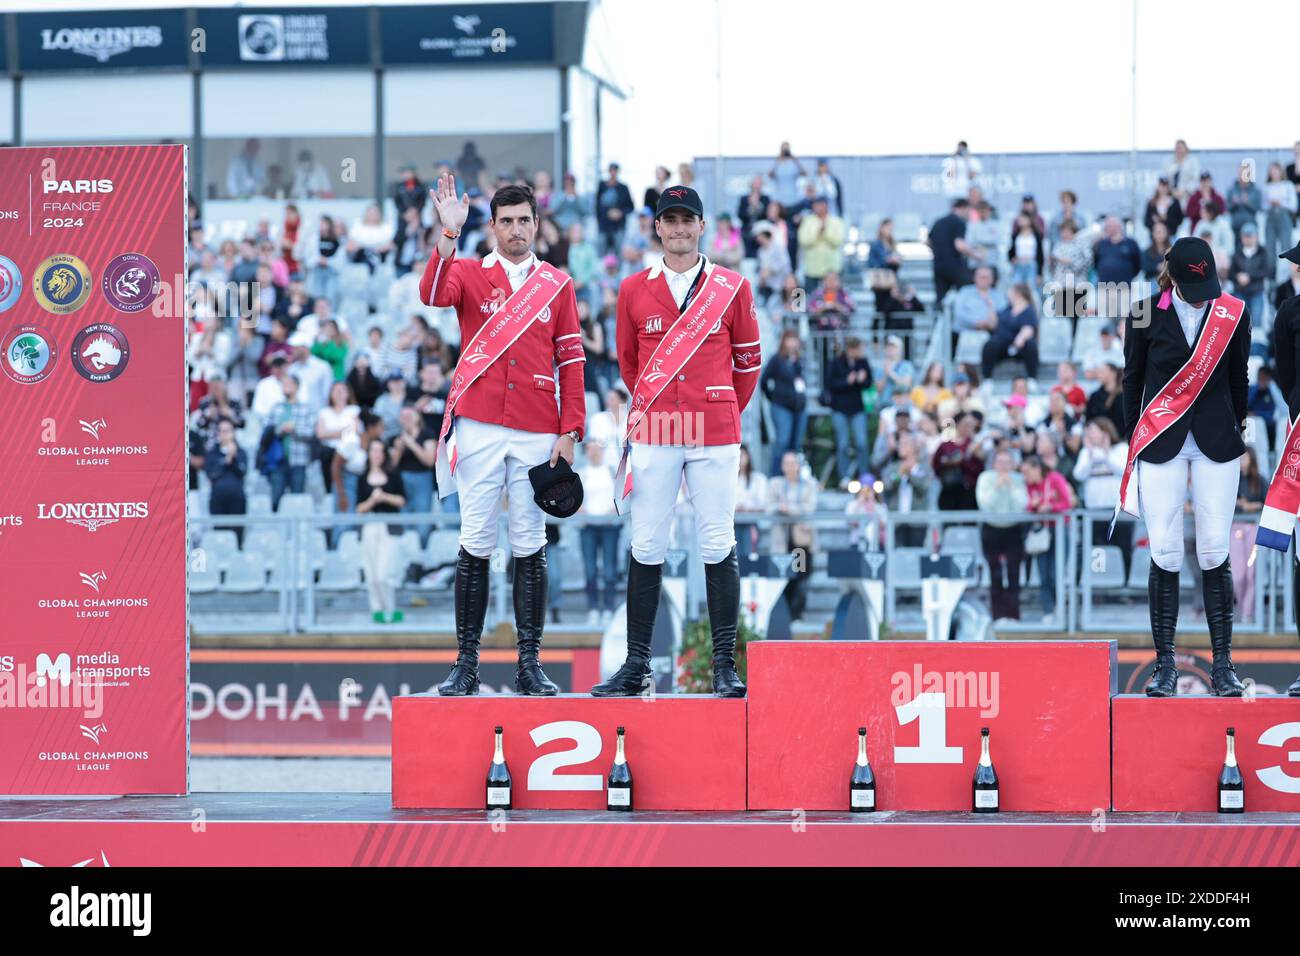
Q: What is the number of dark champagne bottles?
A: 5